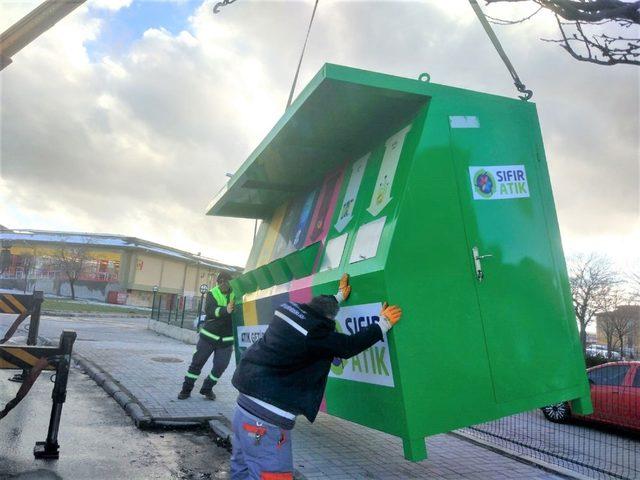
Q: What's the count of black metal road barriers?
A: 2